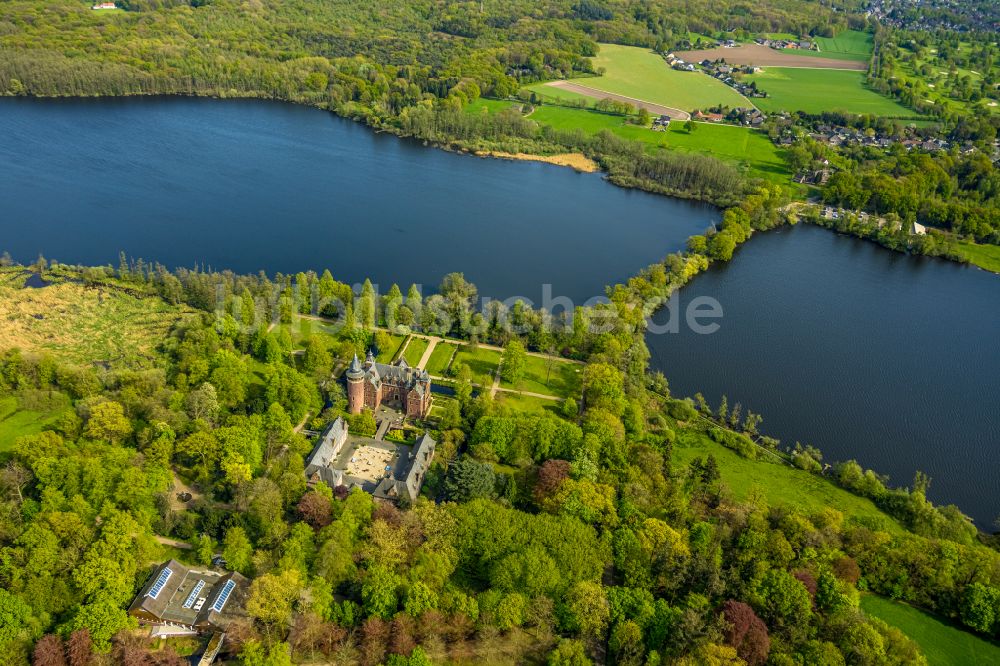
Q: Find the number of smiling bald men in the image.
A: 0